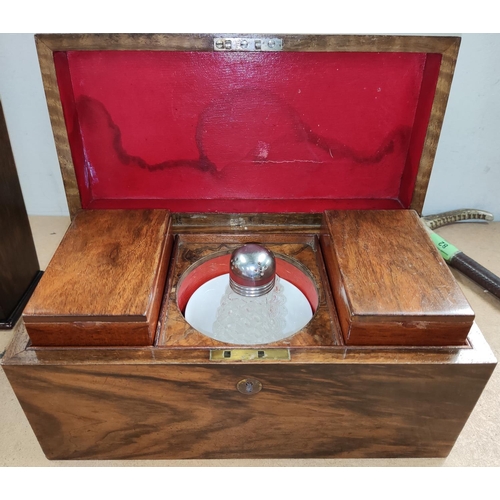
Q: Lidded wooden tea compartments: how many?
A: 2